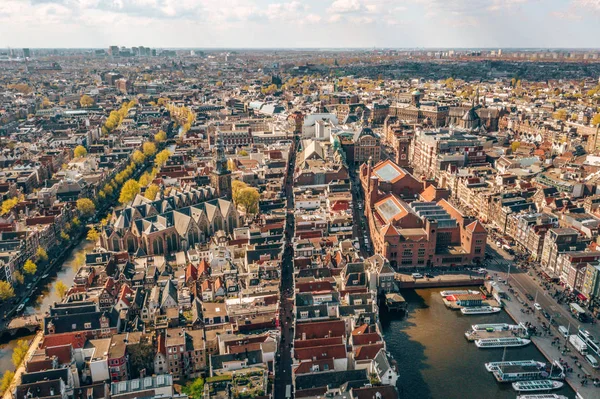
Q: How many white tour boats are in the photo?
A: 7